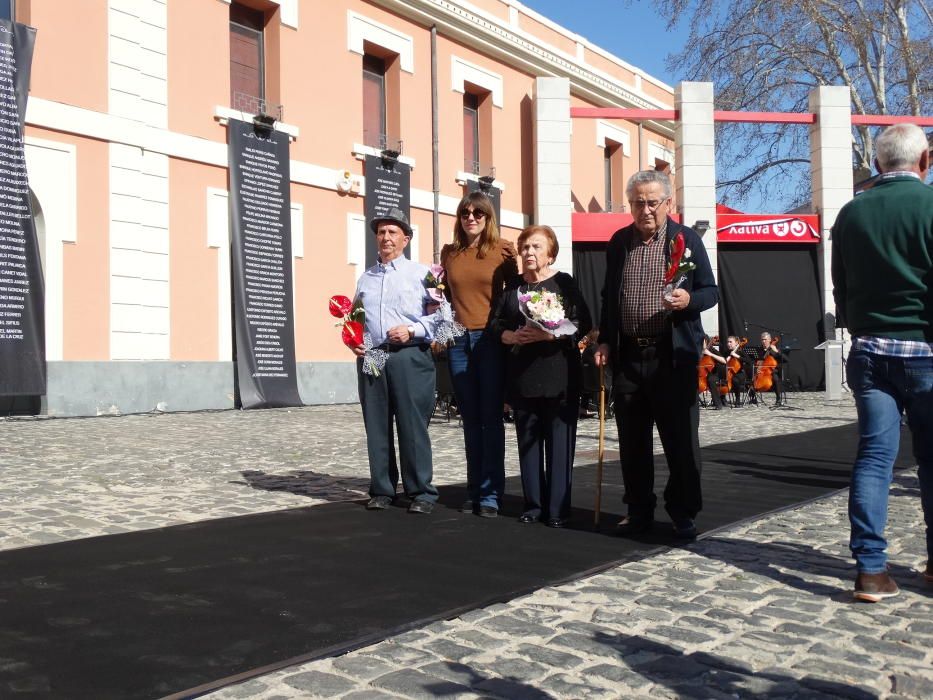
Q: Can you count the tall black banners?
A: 4